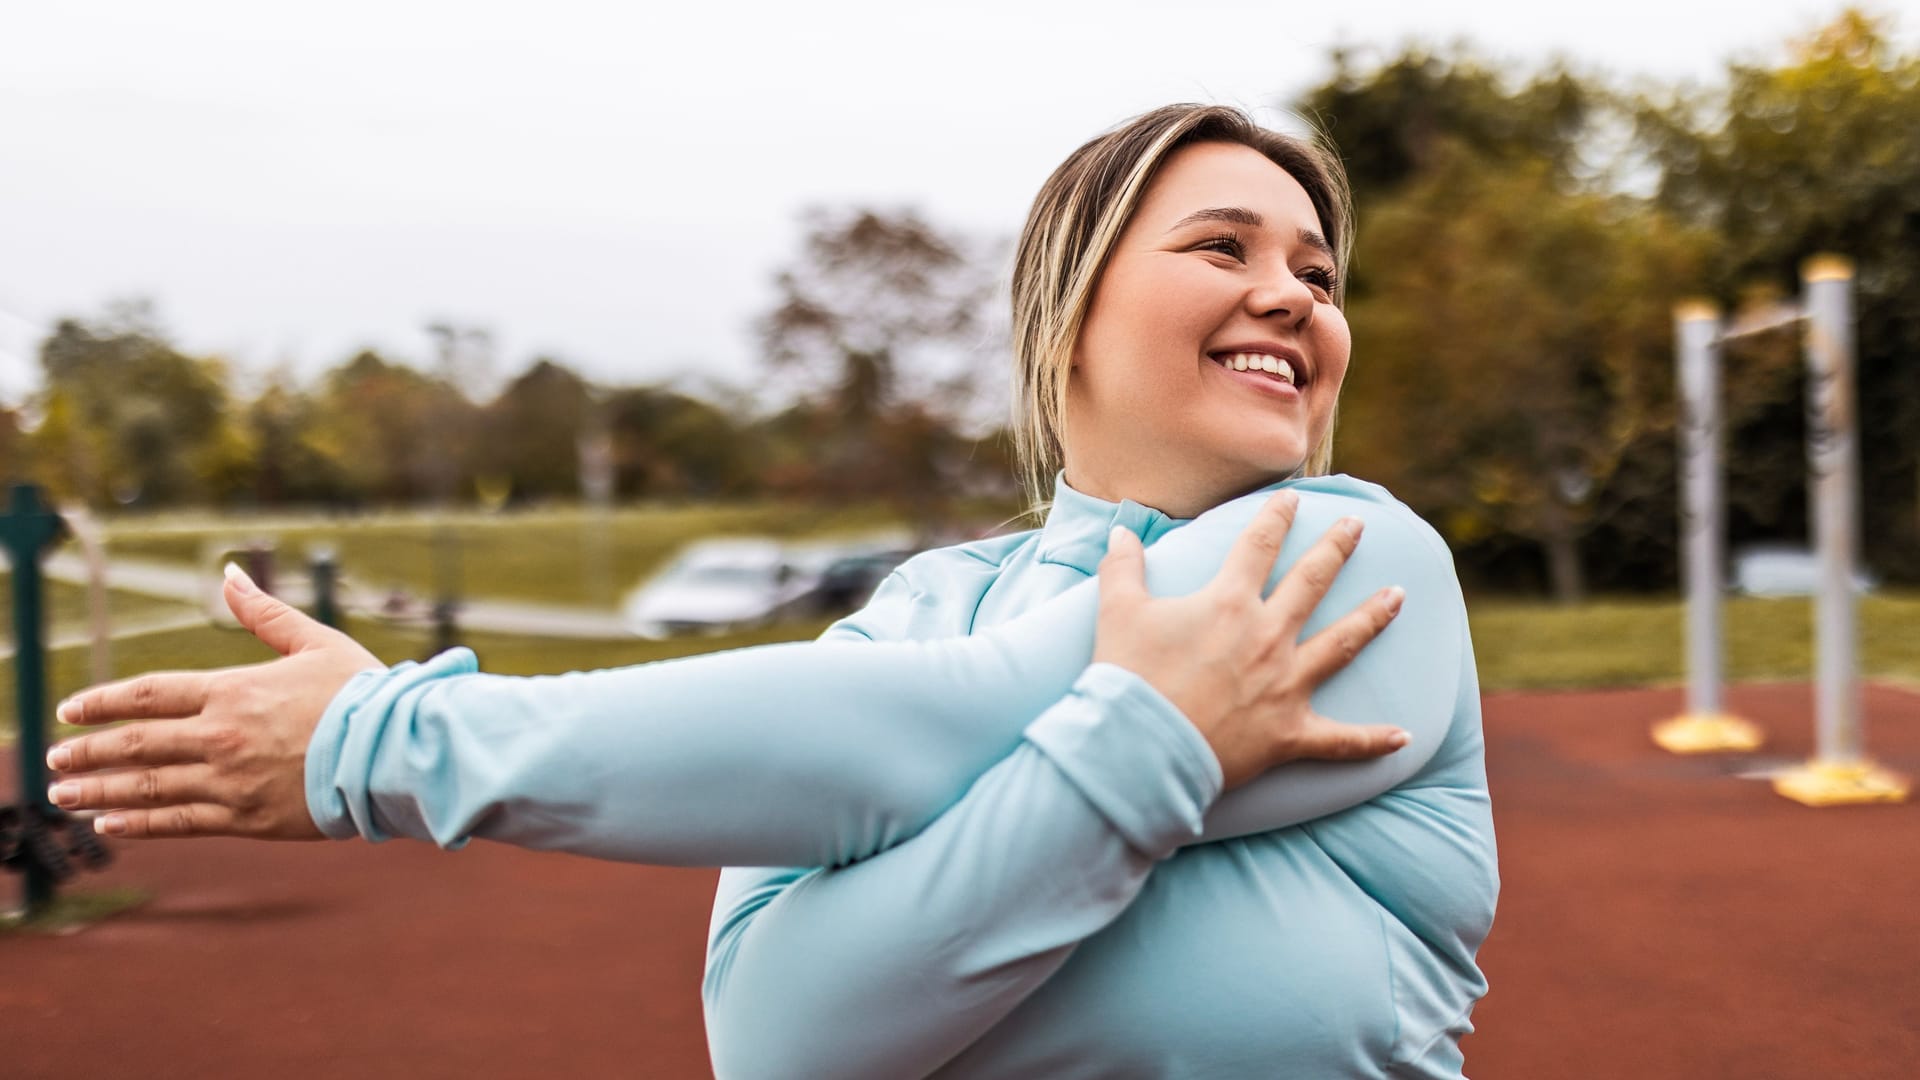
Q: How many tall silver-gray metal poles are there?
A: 2